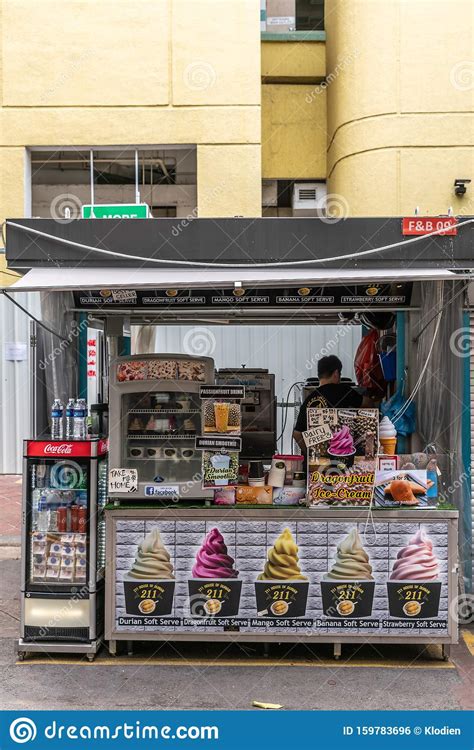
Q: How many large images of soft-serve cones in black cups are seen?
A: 5